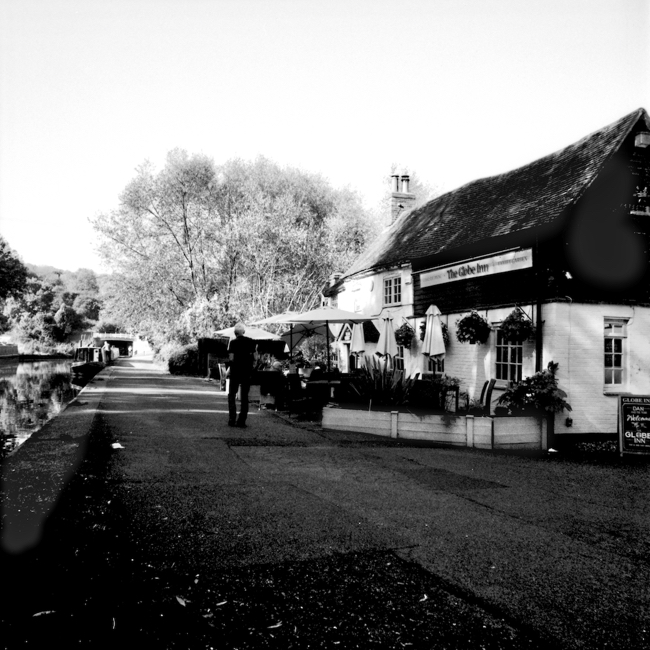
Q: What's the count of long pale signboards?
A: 1